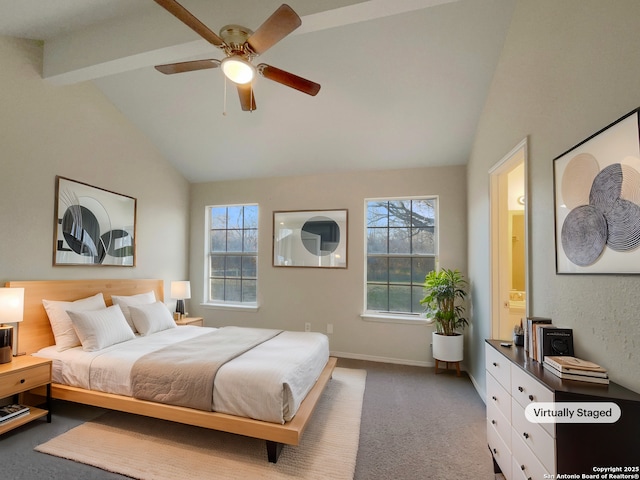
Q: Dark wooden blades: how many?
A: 5